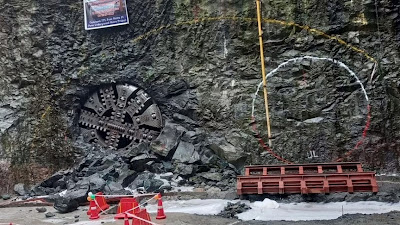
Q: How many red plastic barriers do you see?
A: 3